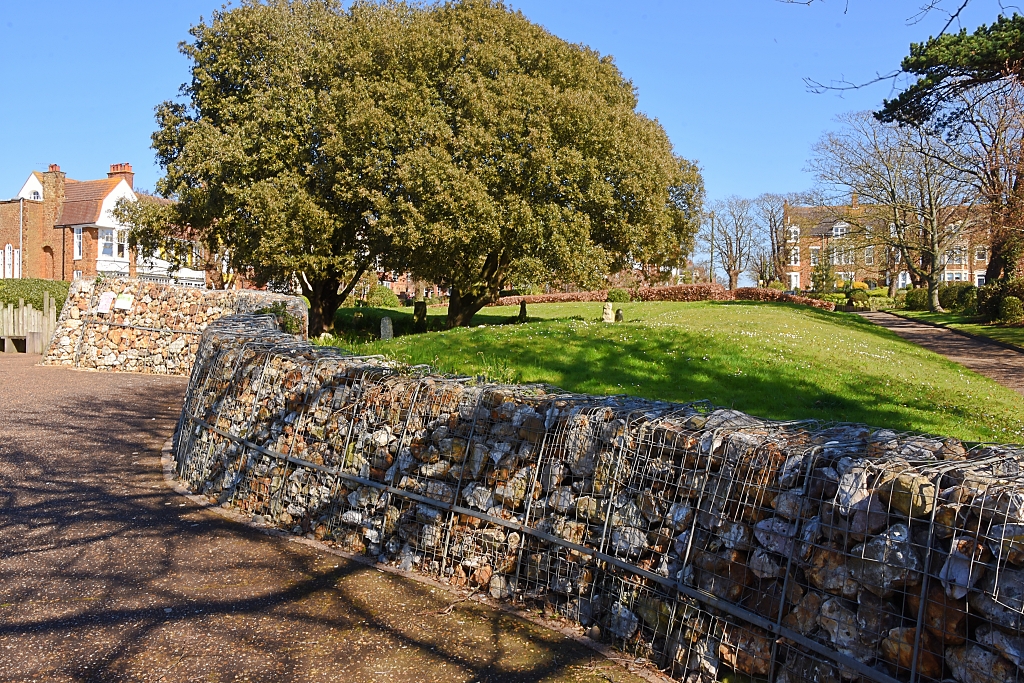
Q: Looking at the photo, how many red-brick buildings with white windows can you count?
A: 2